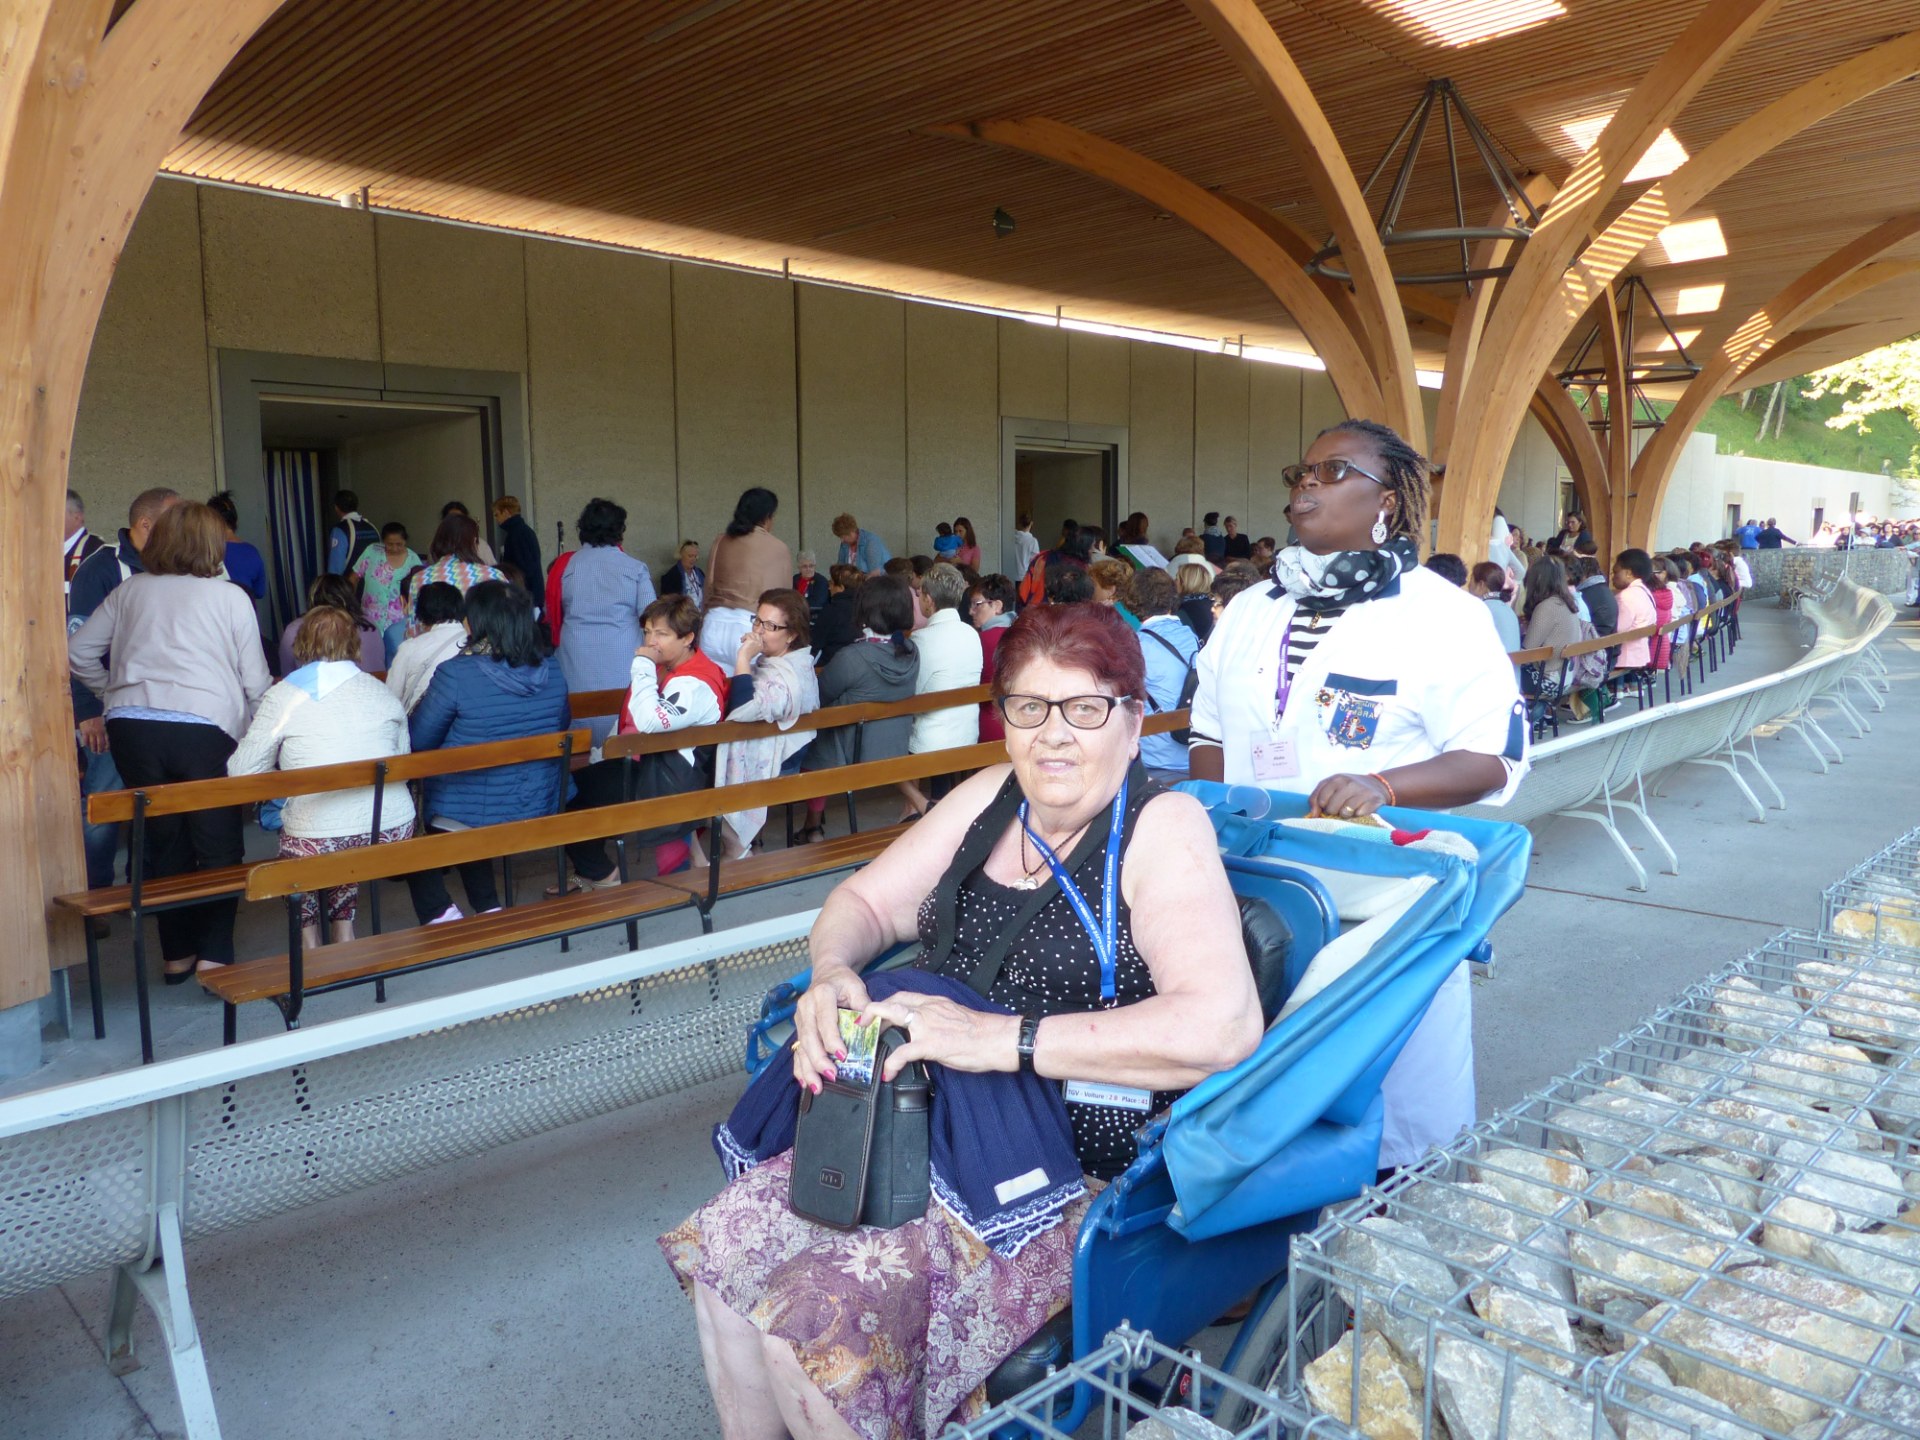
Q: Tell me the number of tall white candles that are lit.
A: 0